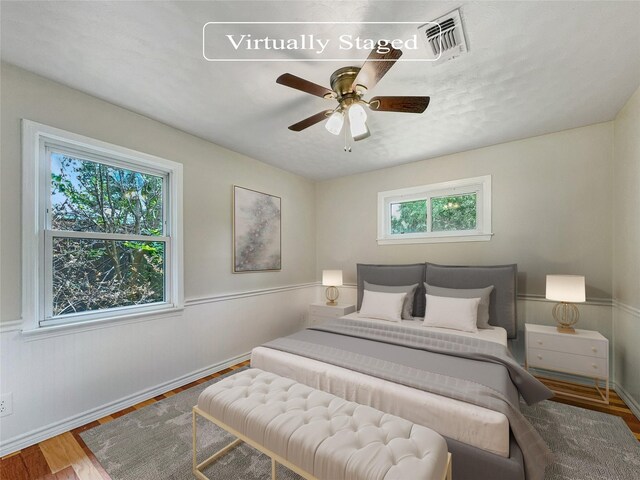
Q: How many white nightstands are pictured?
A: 2